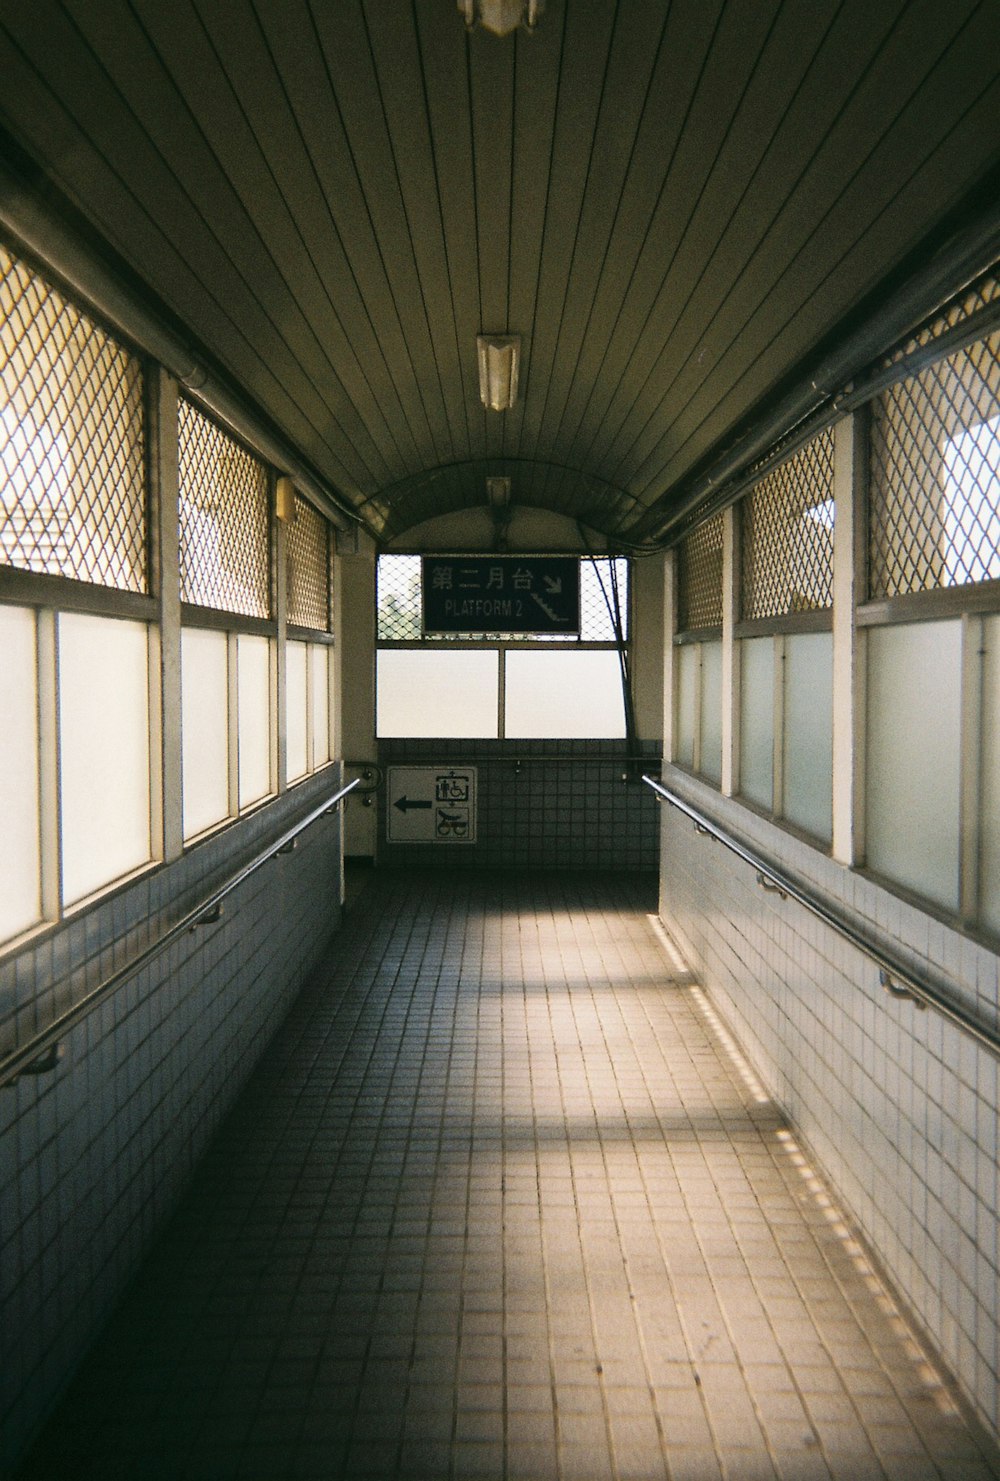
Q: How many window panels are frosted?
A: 14